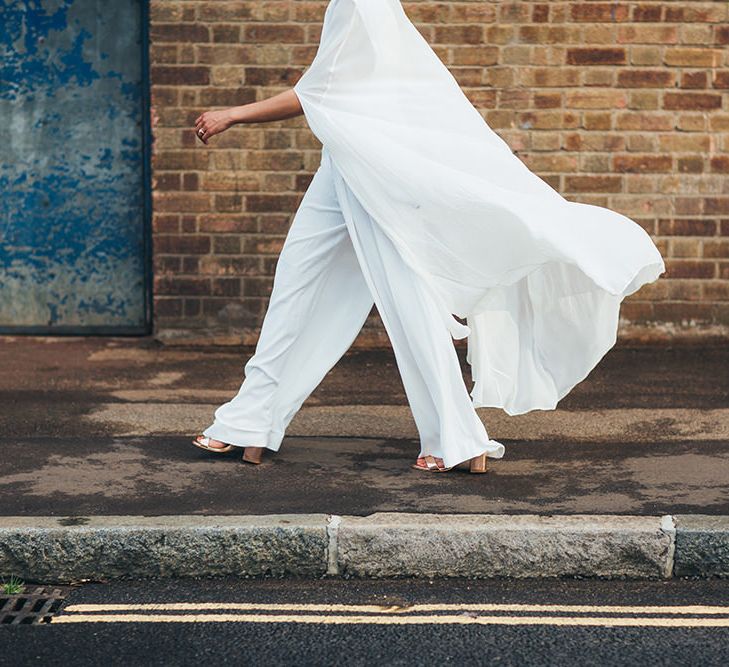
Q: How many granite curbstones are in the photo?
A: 3